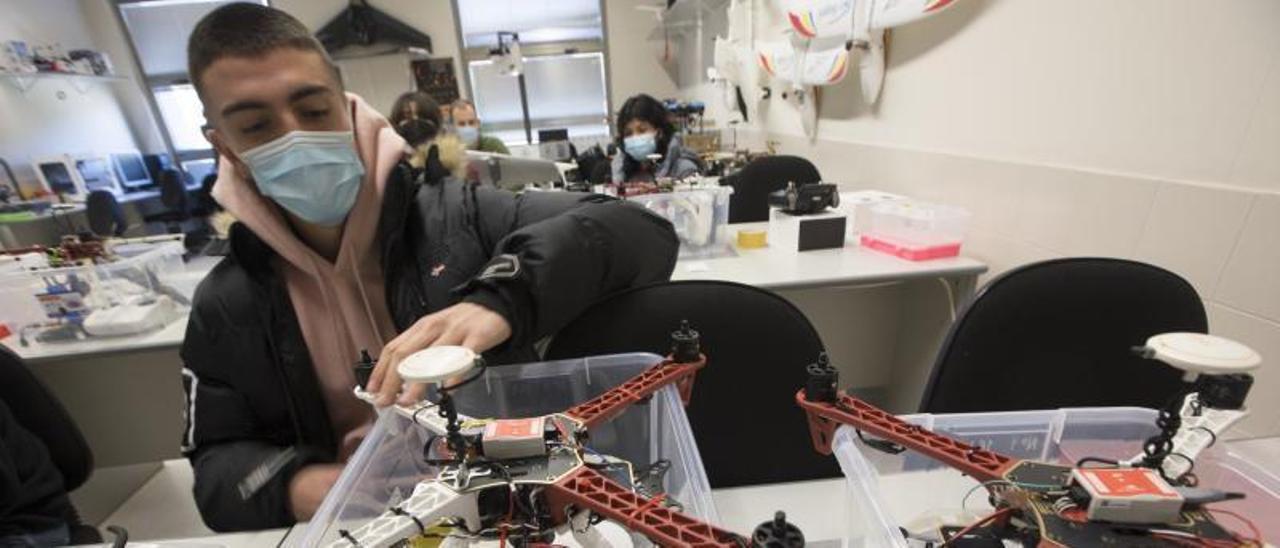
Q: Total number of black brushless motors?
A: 5